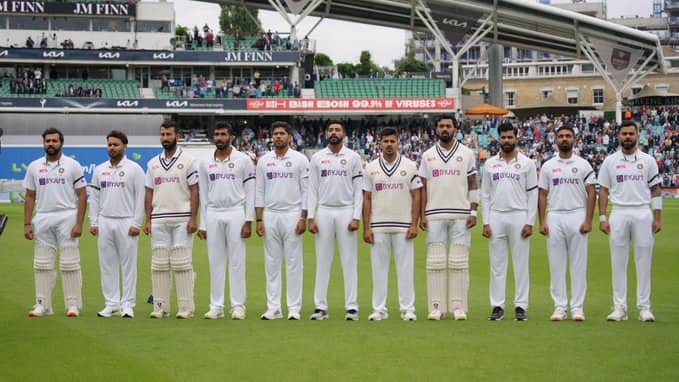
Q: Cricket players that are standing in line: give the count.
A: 11